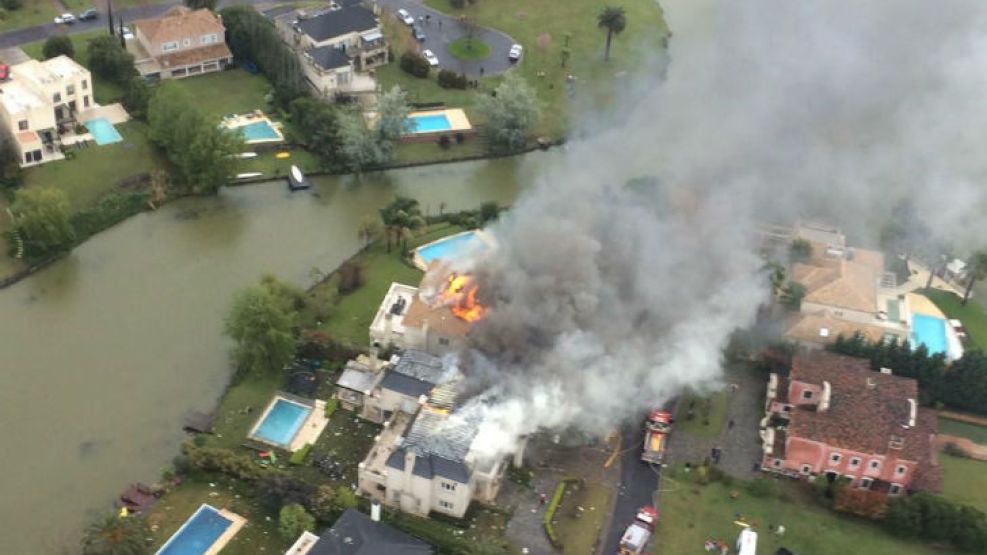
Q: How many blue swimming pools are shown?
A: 7